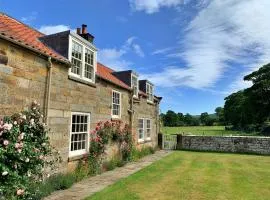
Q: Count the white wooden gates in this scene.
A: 1